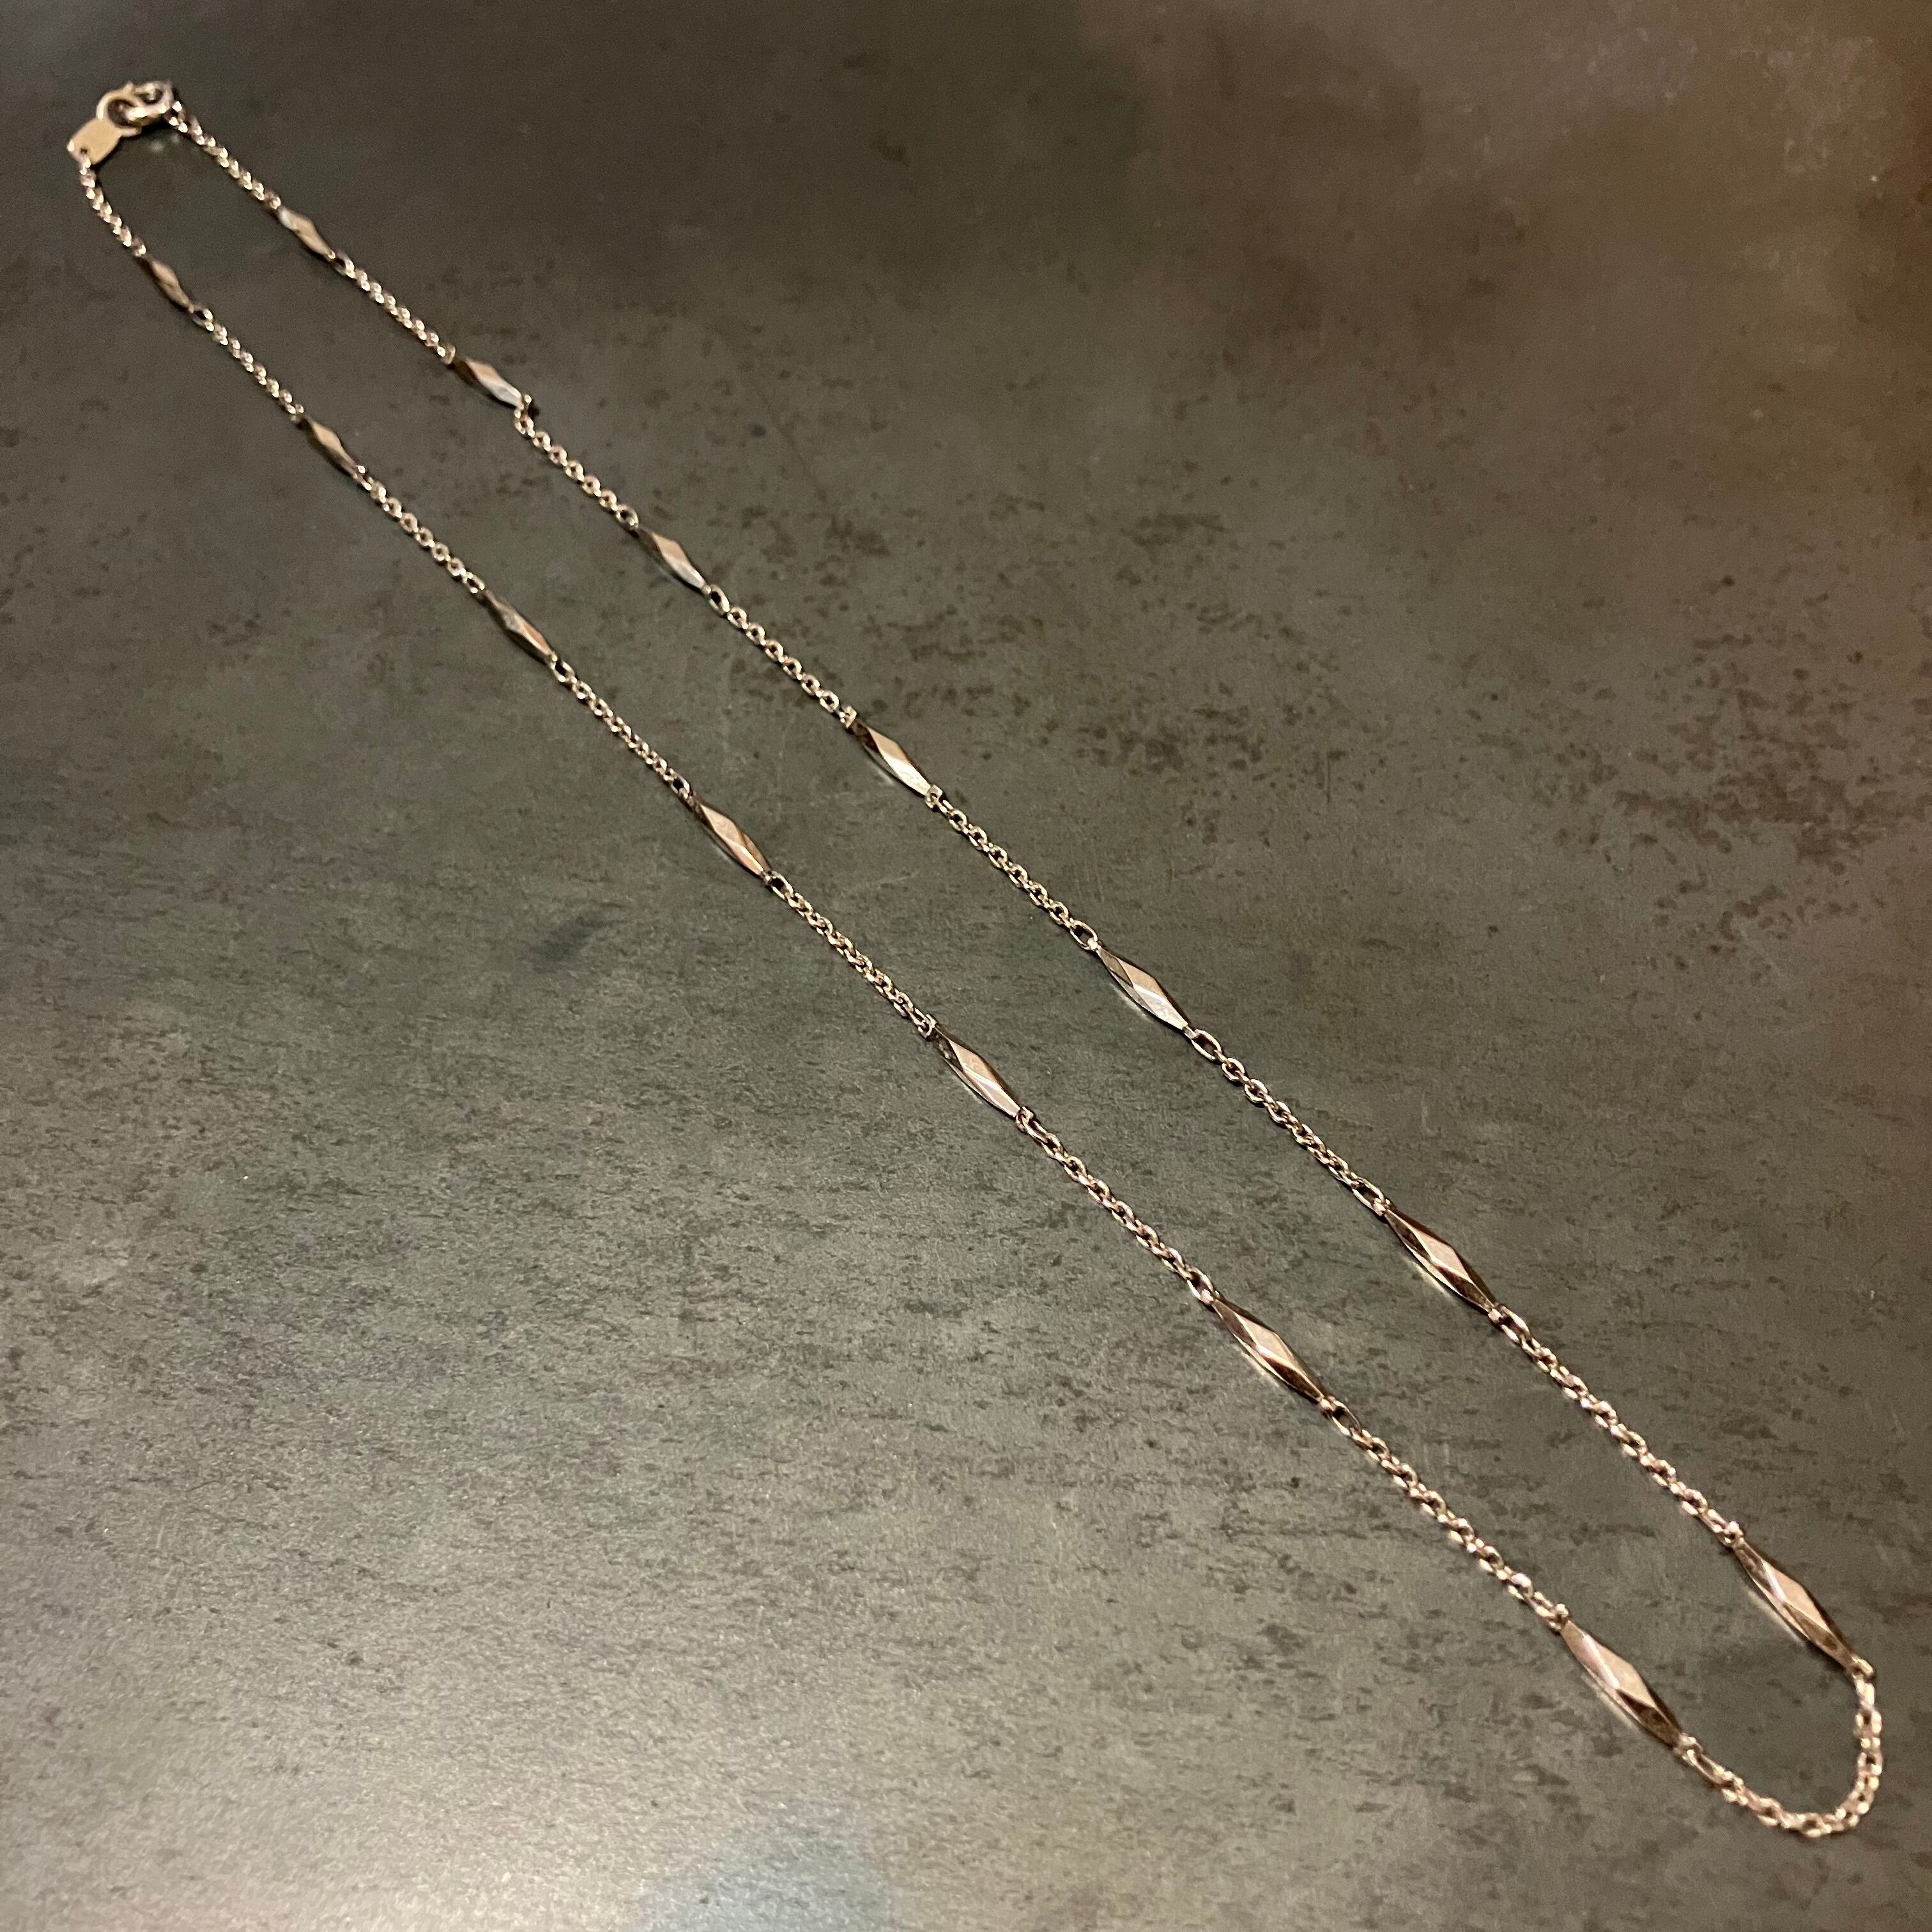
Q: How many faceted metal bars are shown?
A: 14